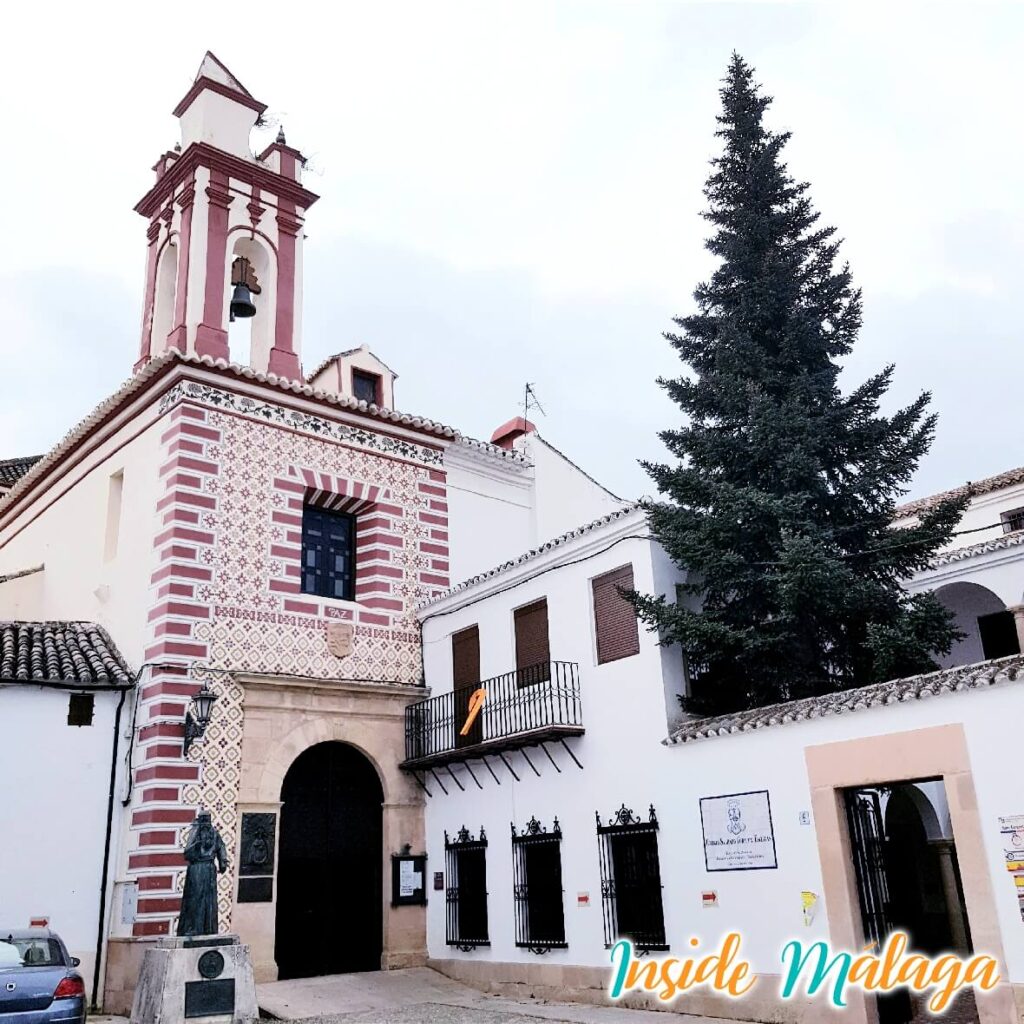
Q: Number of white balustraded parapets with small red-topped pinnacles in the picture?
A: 0